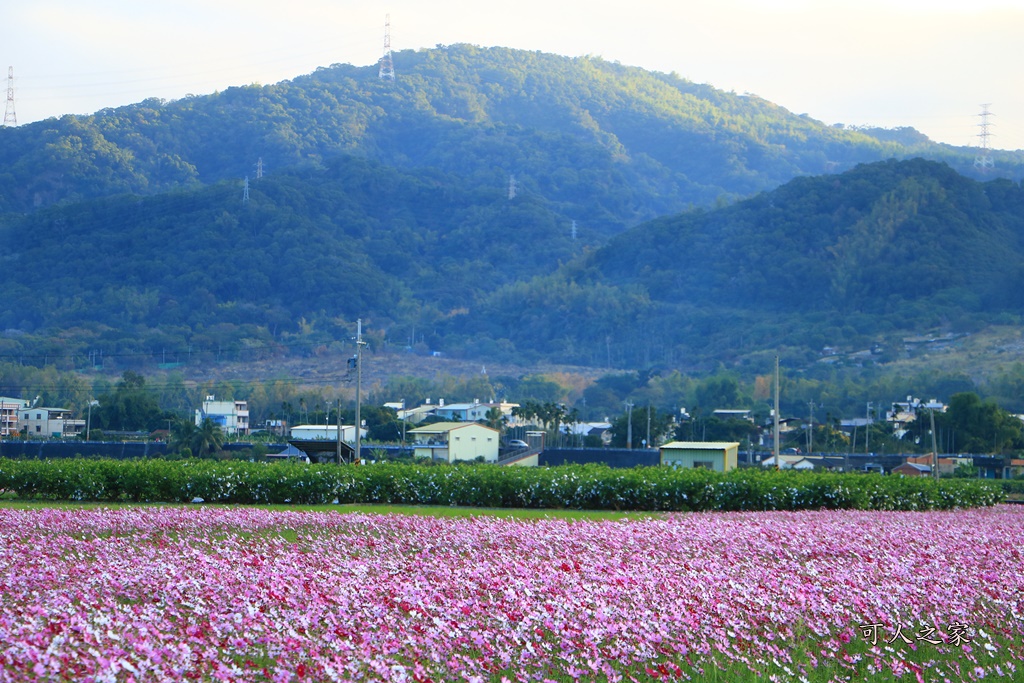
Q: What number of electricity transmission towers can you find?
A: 7